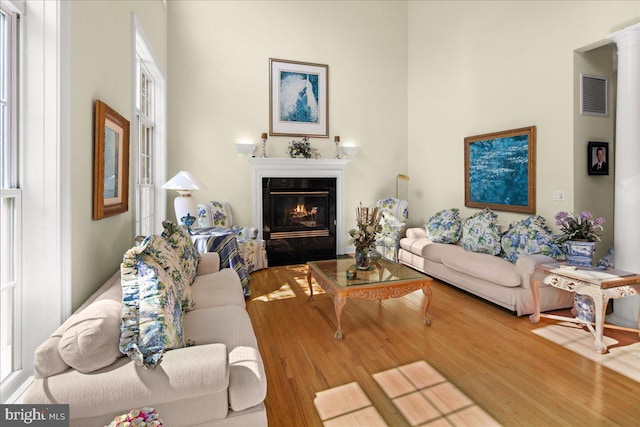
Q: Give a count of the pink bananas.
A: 0